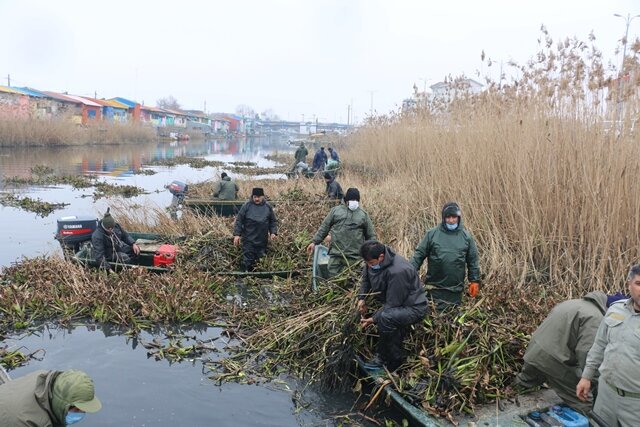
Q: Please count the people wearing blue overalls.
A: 2